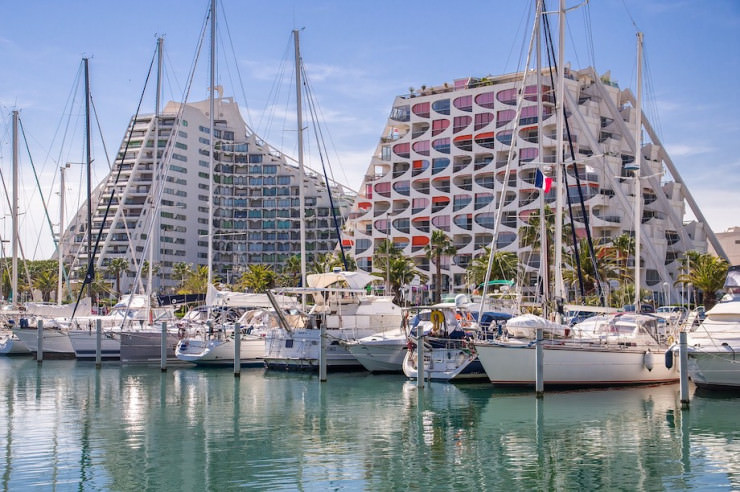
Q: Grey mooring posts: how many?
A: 8